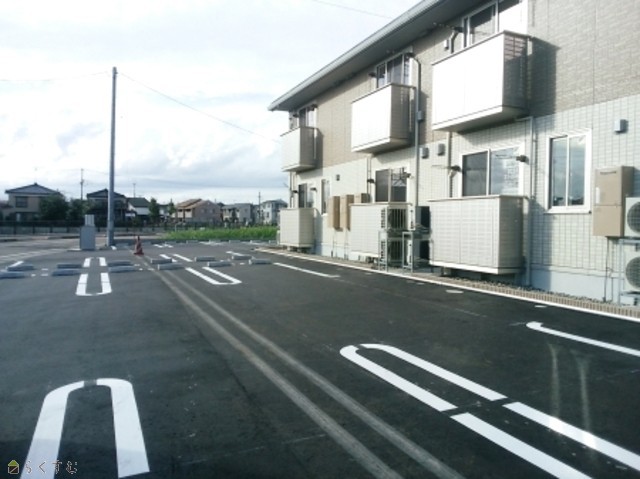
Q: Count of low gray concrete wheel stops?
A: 12